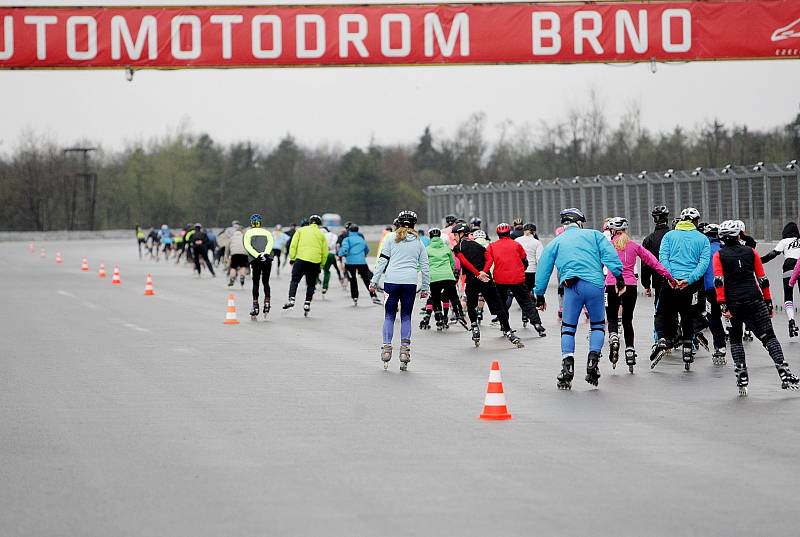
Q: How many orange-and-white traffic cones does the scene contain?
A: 9